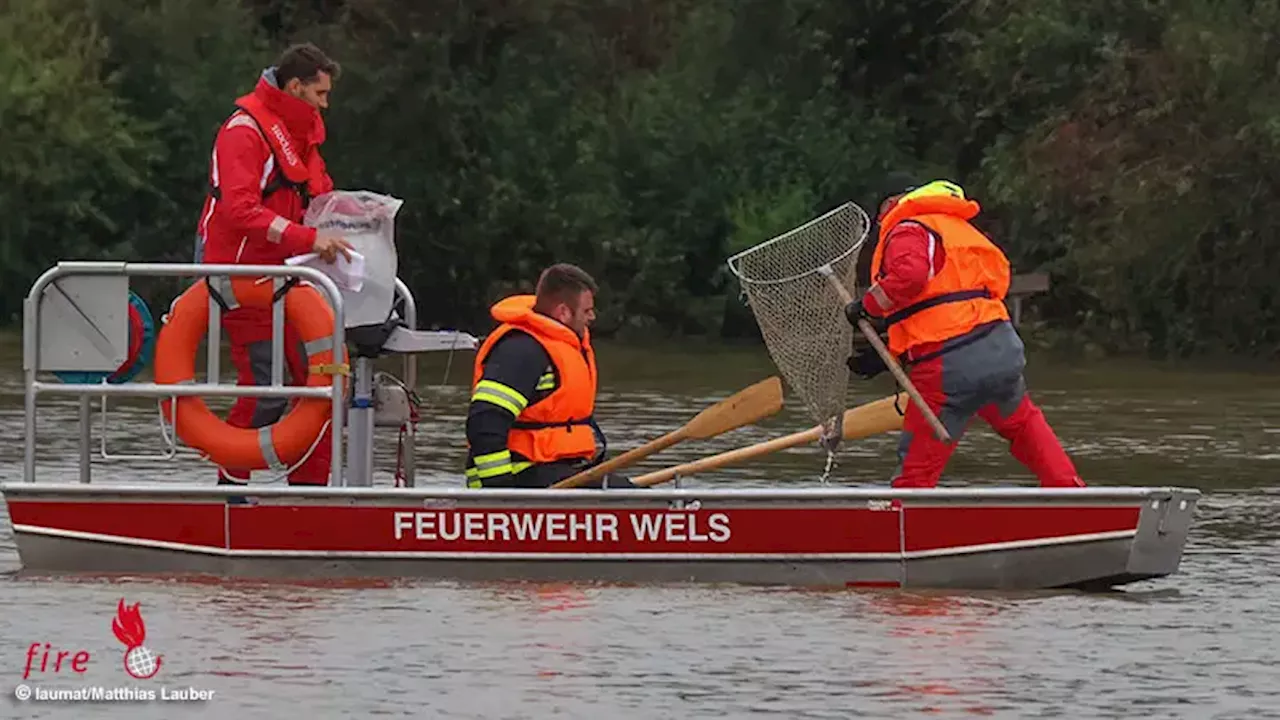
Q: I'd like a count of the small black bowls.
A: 0